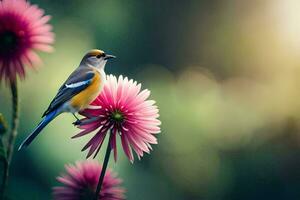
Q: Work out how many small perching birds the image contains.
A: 1